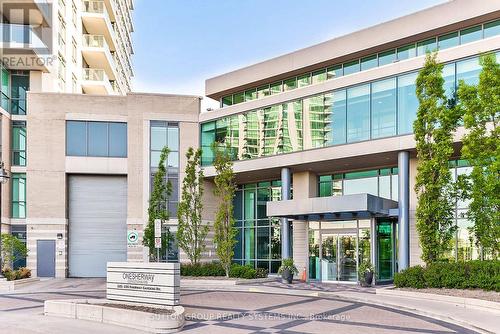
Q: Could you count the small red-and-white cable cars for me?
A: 0